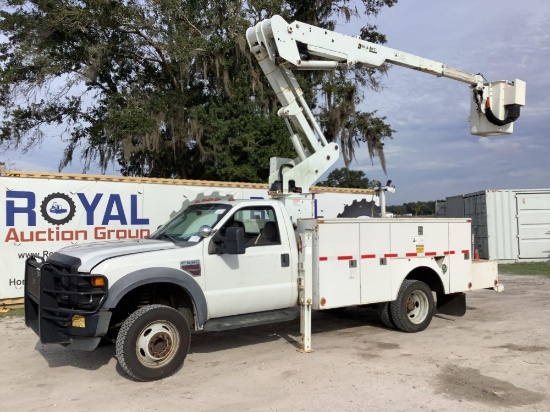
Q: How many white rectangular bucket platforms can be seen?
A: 1